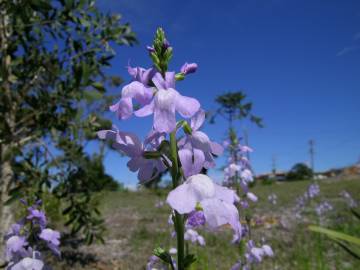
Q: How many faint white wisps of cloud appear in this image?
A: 2